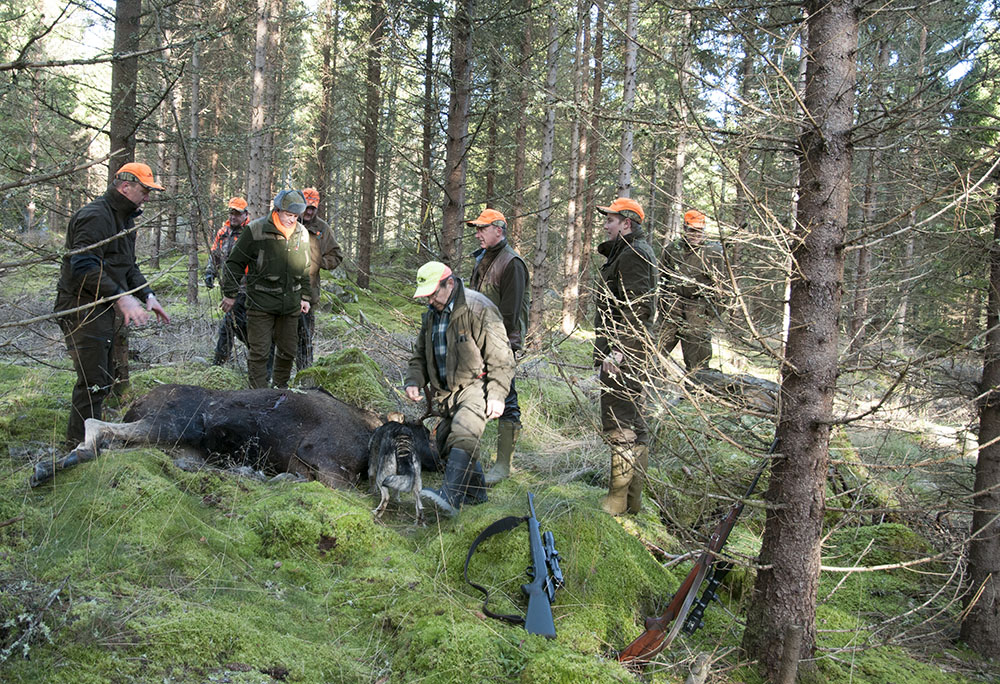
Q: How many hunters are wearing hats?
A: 8